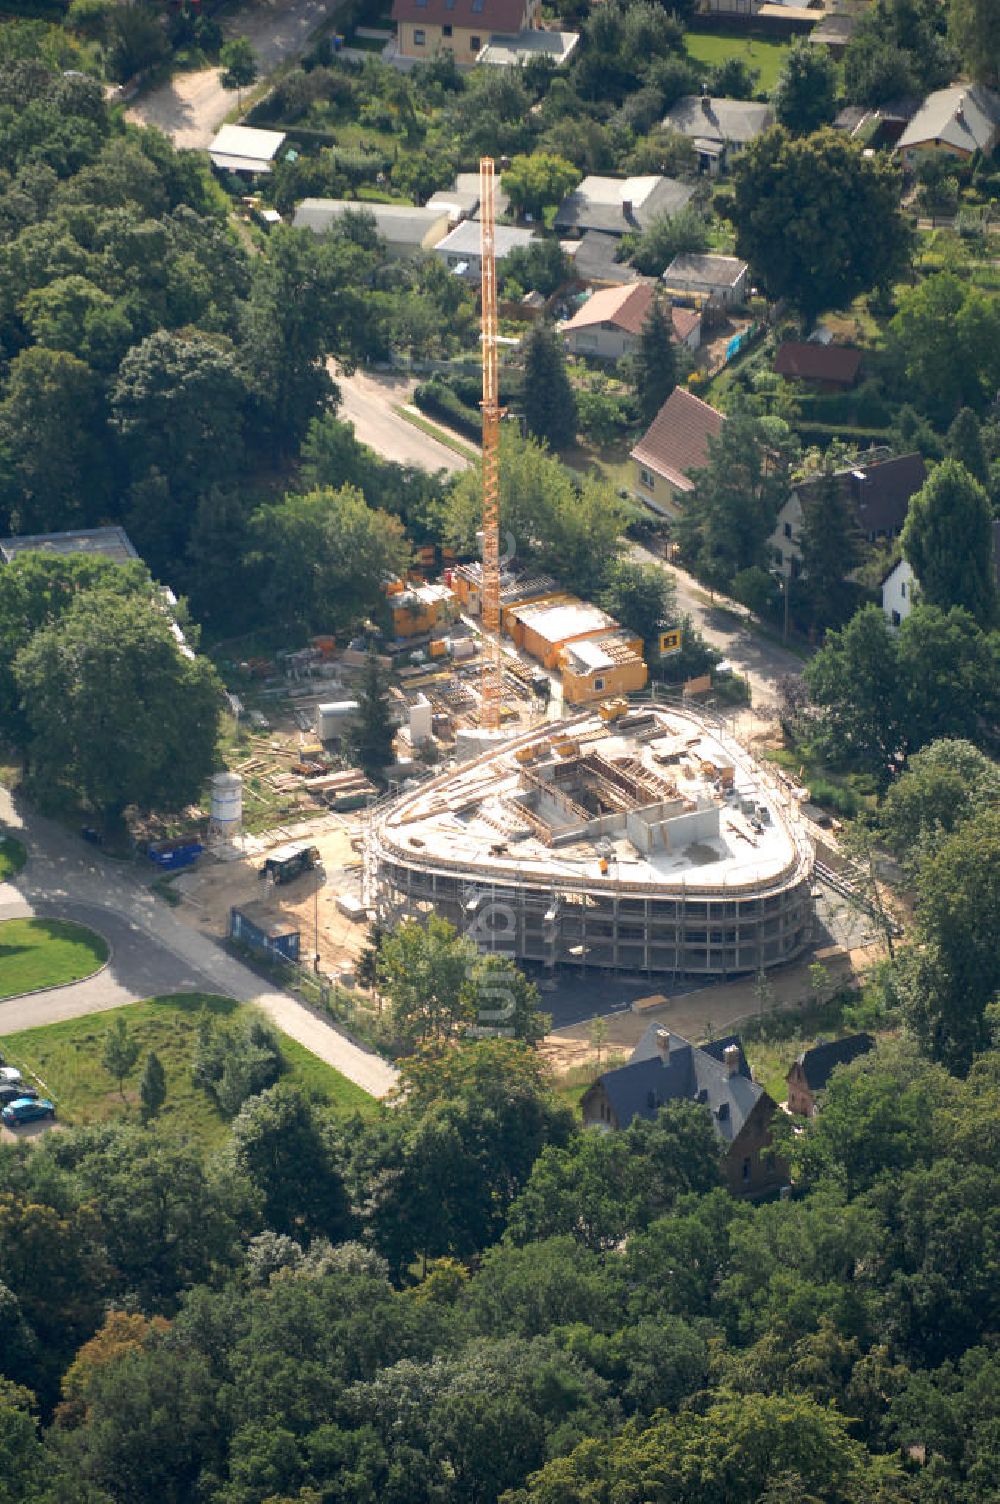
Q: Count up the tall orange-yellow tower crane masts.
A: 1